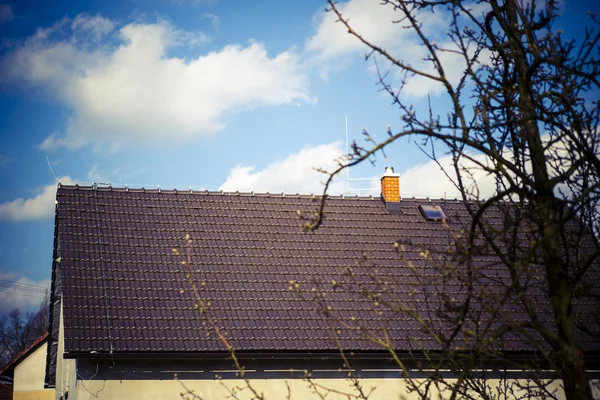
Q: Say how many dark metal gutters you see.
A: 1